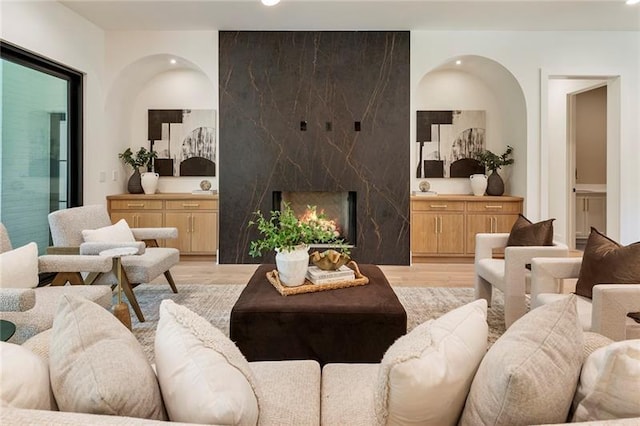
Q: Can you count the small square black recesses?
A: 3